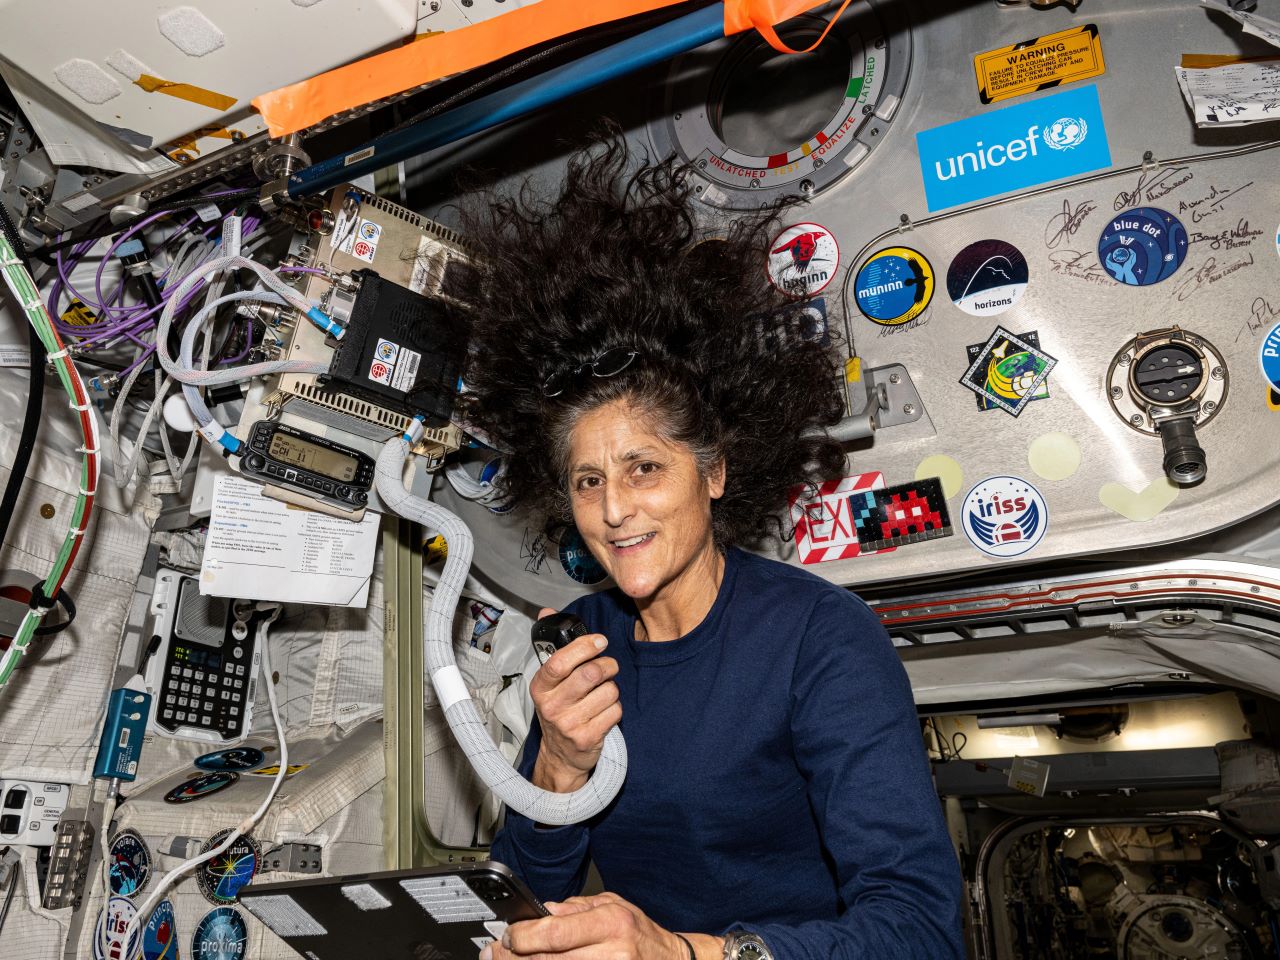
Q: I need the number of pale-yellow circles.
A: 2